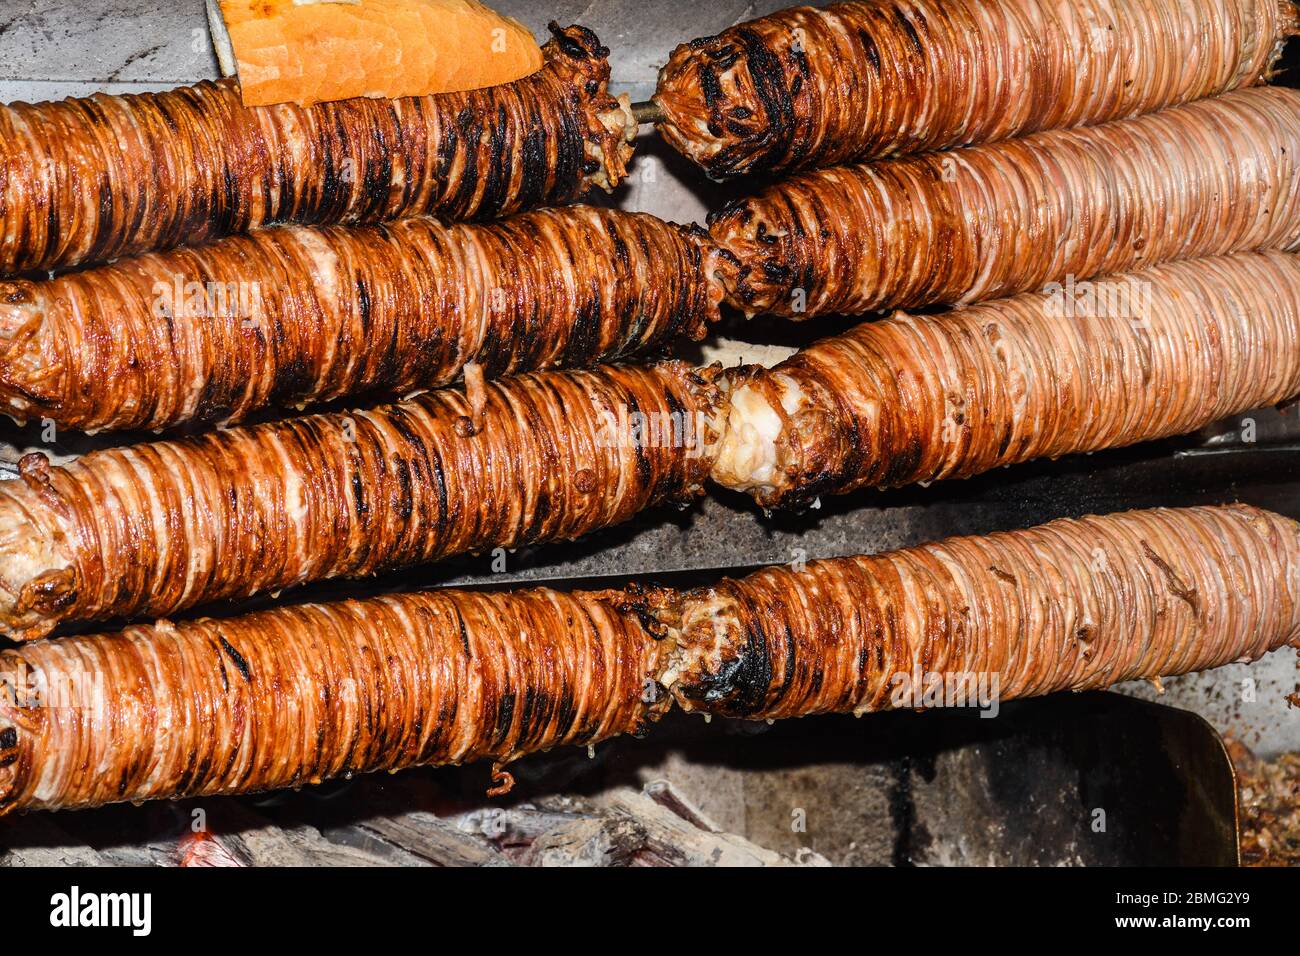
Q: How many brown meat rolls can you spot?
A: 8